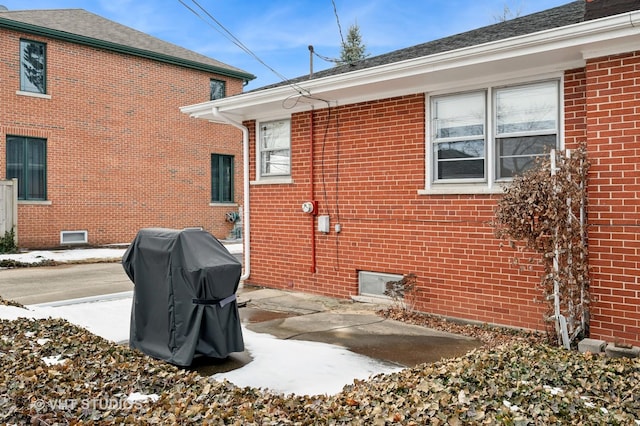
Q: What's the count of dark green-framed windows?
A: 4